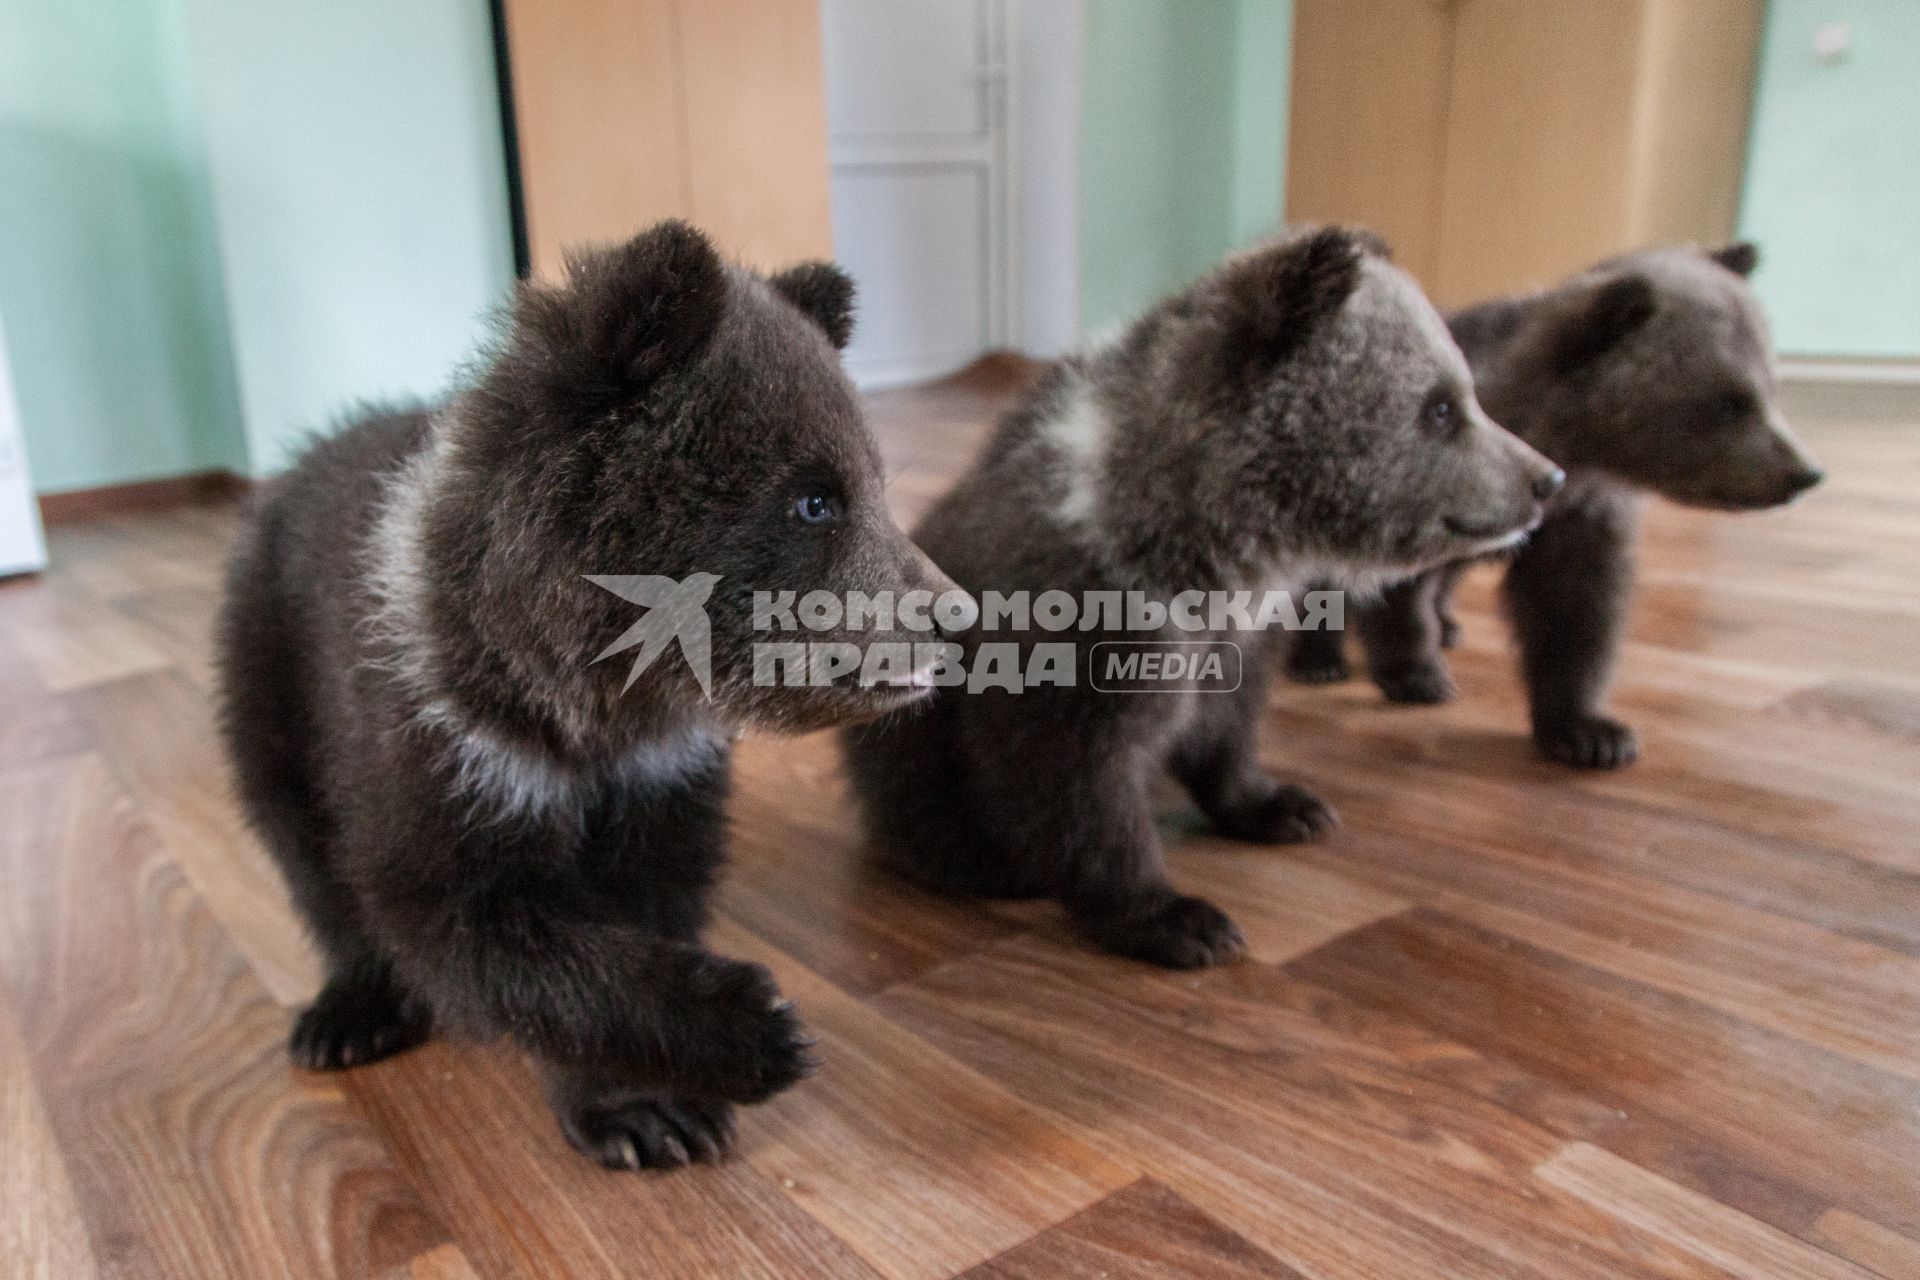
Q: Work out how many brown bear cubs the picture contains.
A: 3